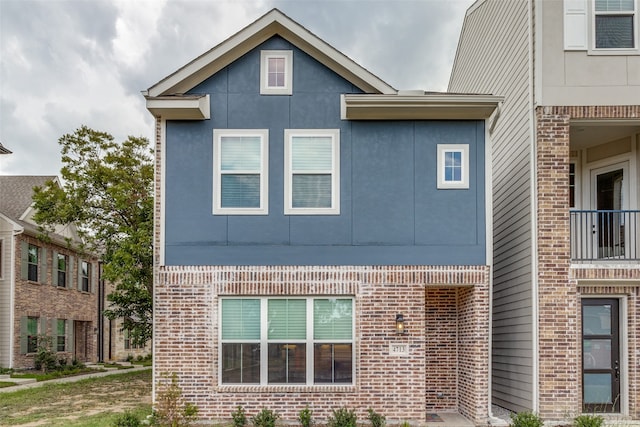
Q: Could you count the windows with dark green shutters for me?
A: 5